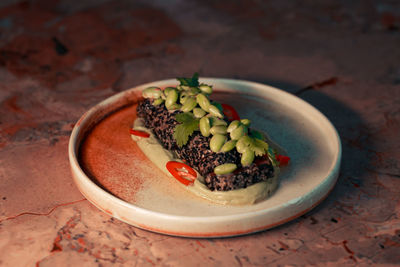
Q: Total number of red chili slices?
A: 4